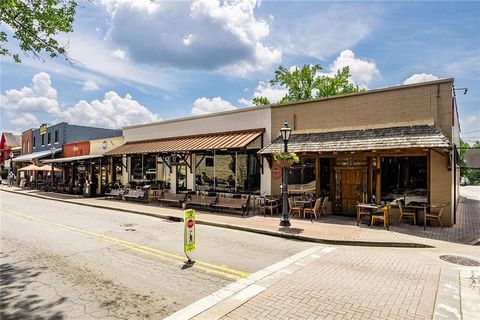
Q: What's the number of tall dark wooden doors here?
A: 1